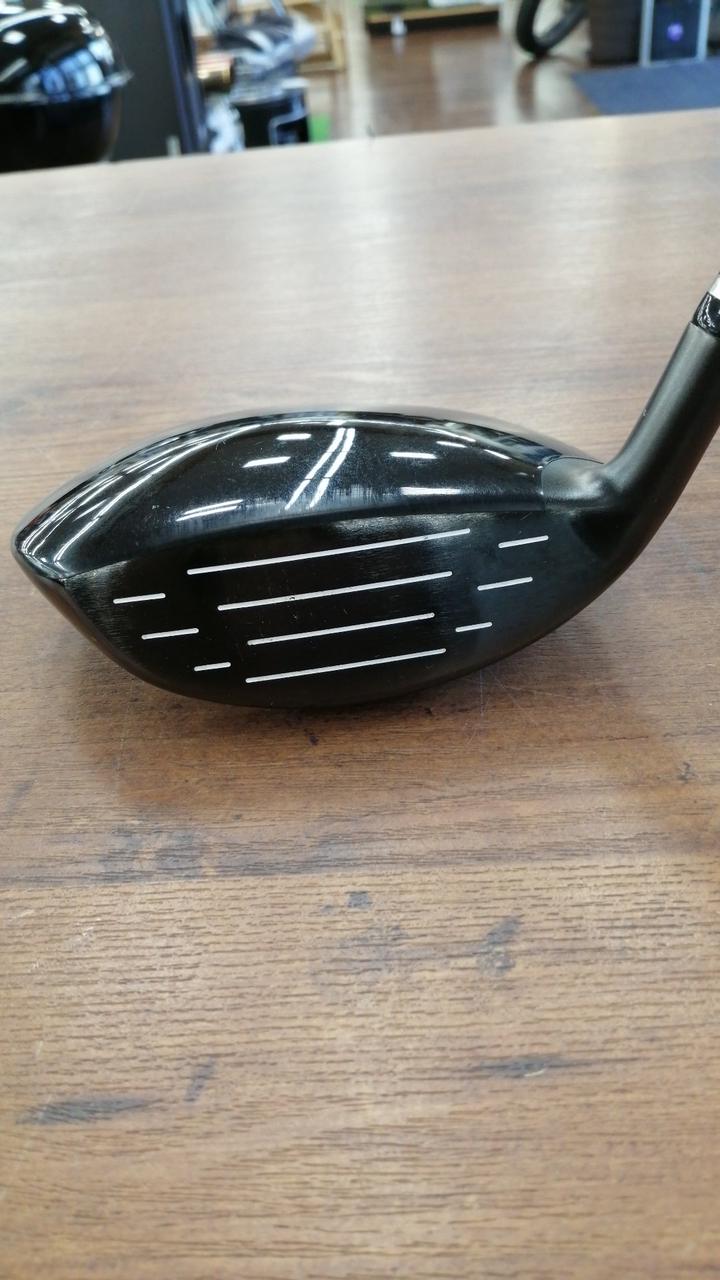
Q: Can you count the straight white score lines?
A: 10